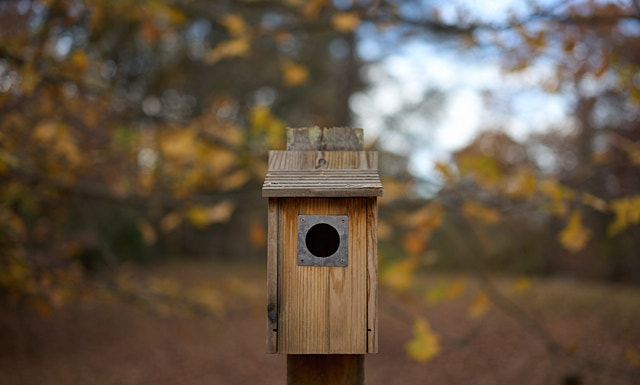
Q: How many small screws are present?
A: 4